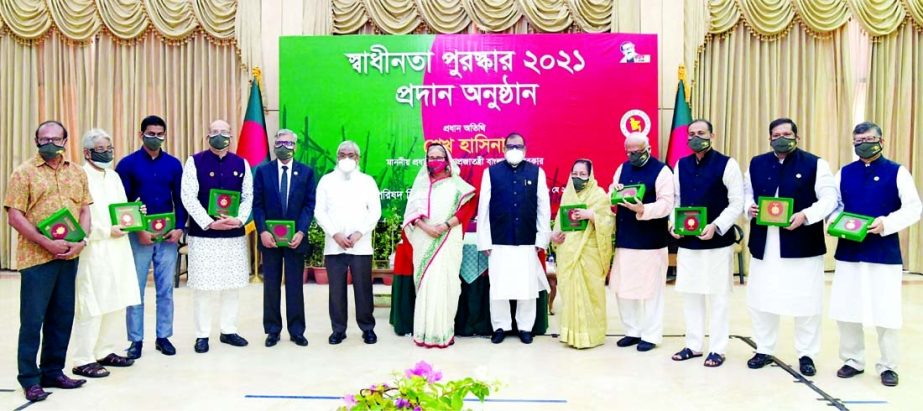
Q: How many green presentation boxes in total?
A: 10